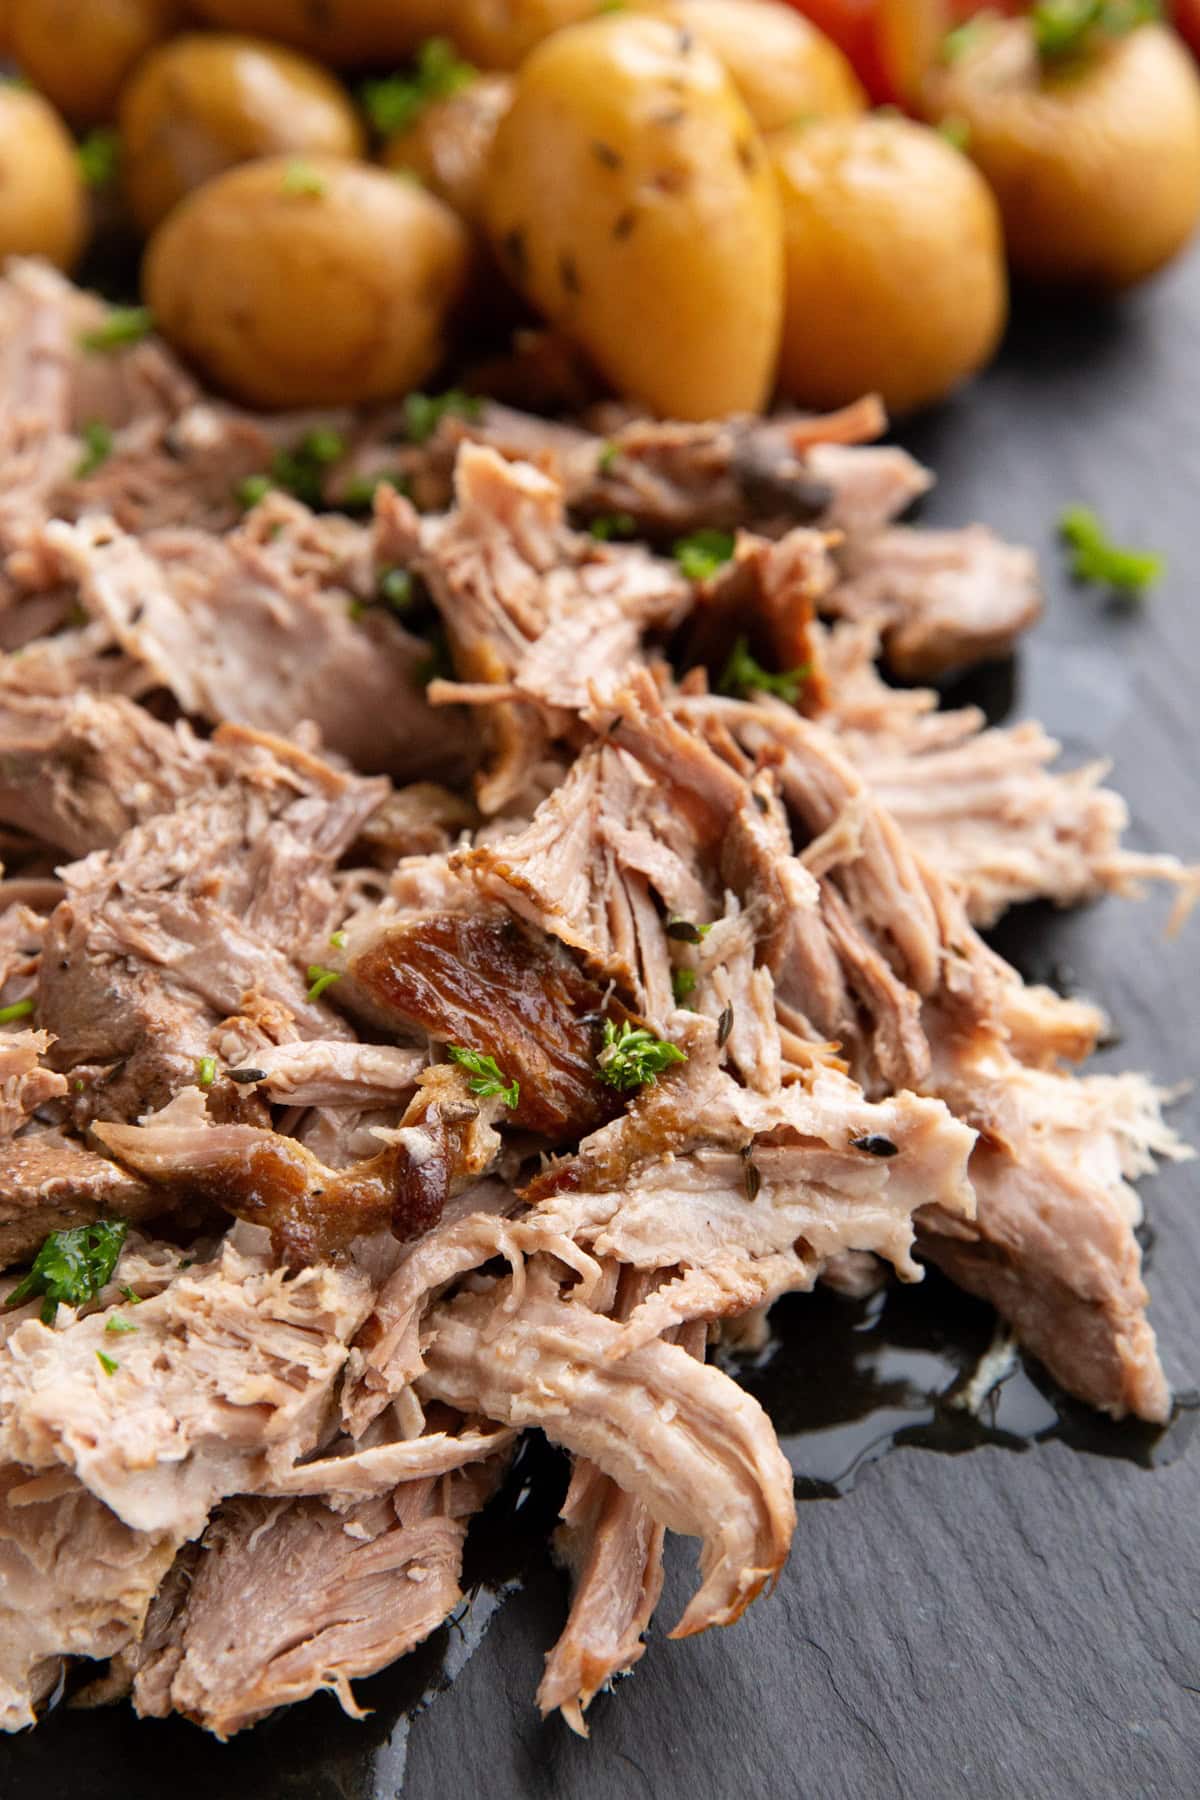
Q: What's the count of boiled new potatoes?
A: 11